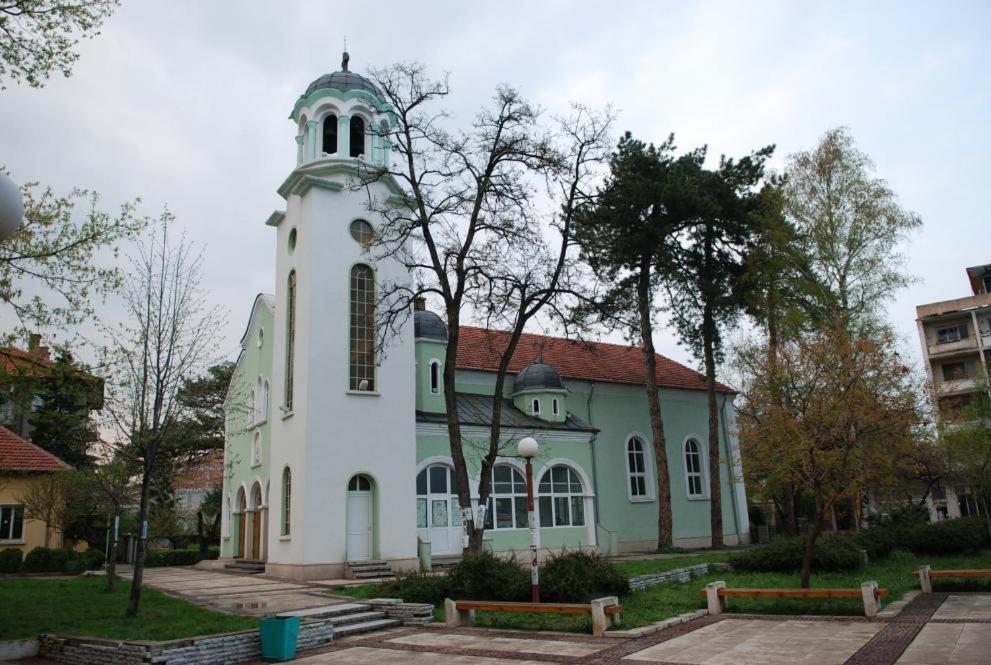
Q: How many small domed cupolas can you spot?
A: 2